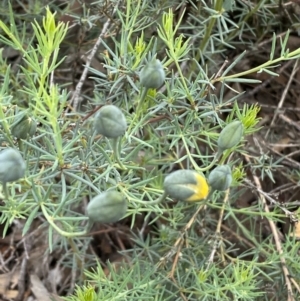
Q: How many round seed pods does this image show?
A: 8